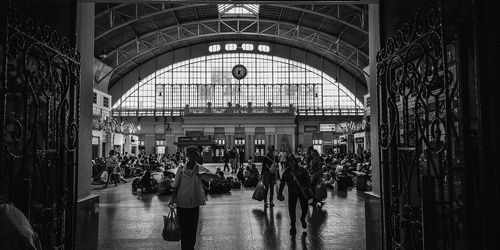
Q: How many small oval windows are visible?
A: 4